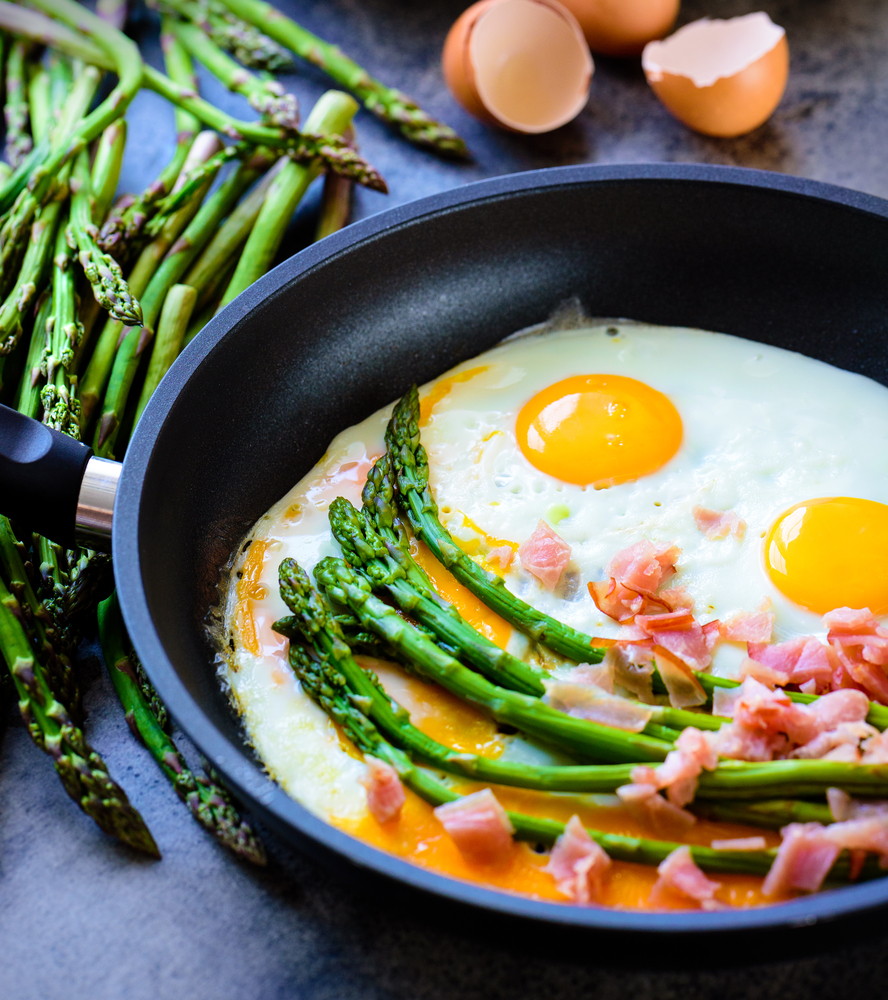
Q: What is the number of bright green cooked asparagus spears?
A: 7